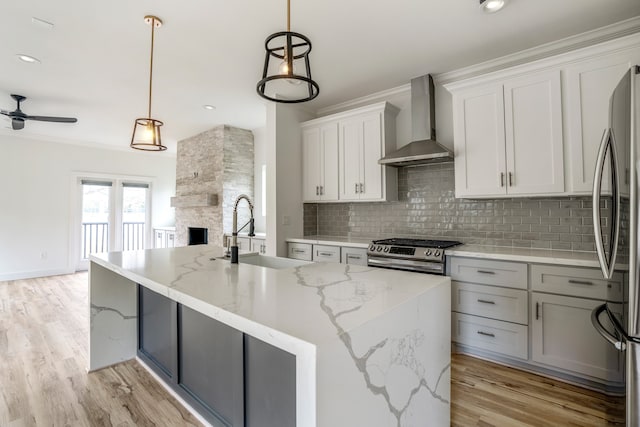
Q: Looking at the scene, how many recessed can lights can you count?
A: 3